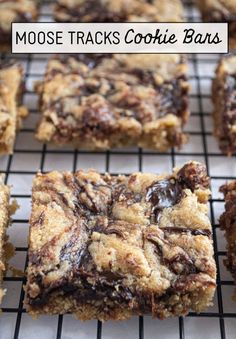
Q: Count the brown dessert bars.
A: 9